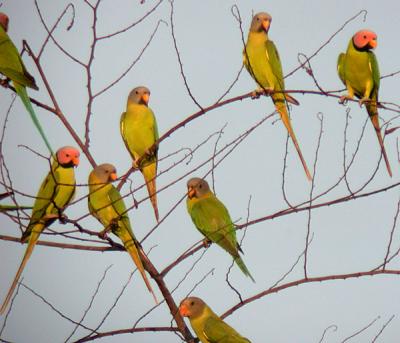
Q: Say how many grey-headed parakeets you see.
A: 5